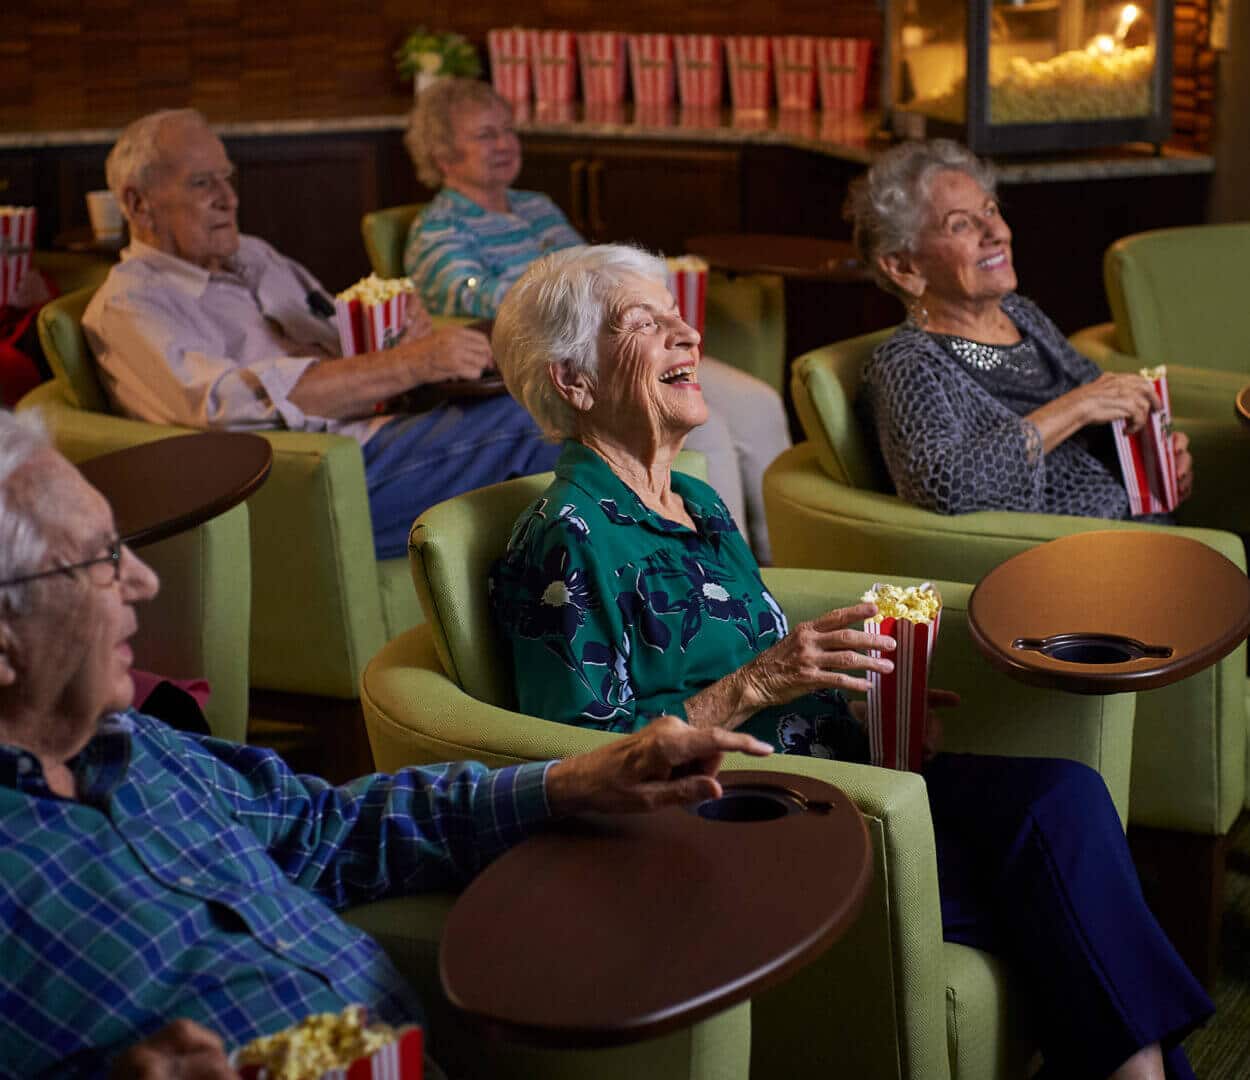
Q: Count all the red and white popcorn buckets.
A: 14